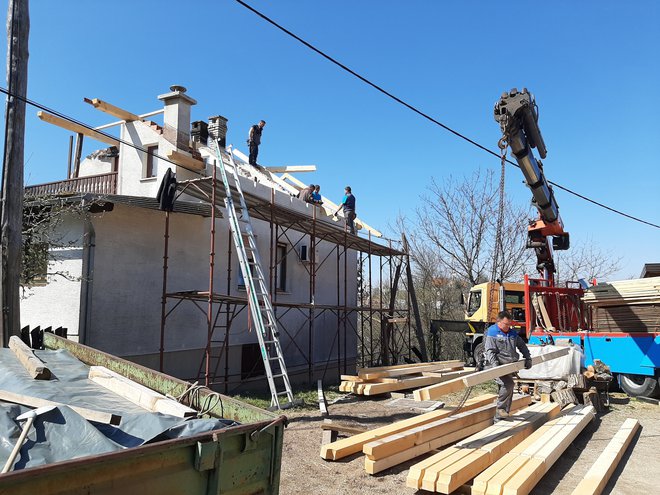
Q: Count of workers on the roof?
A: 4